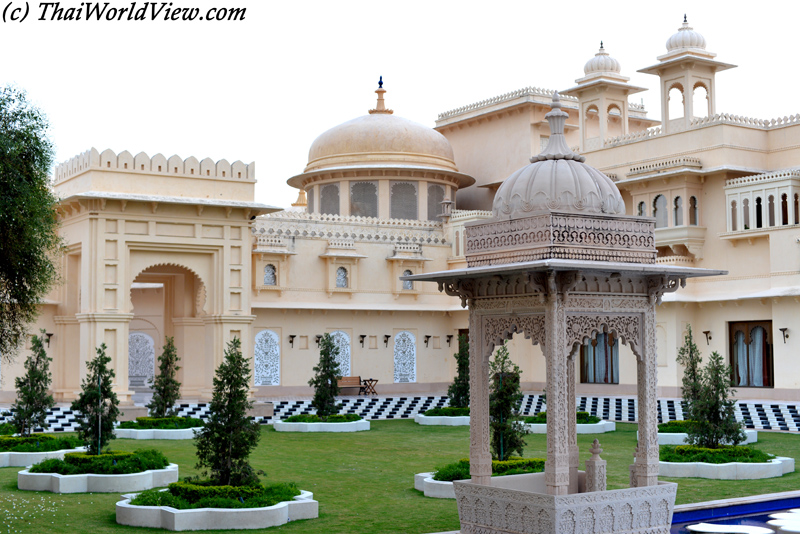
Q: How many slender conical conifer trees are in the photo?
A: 9